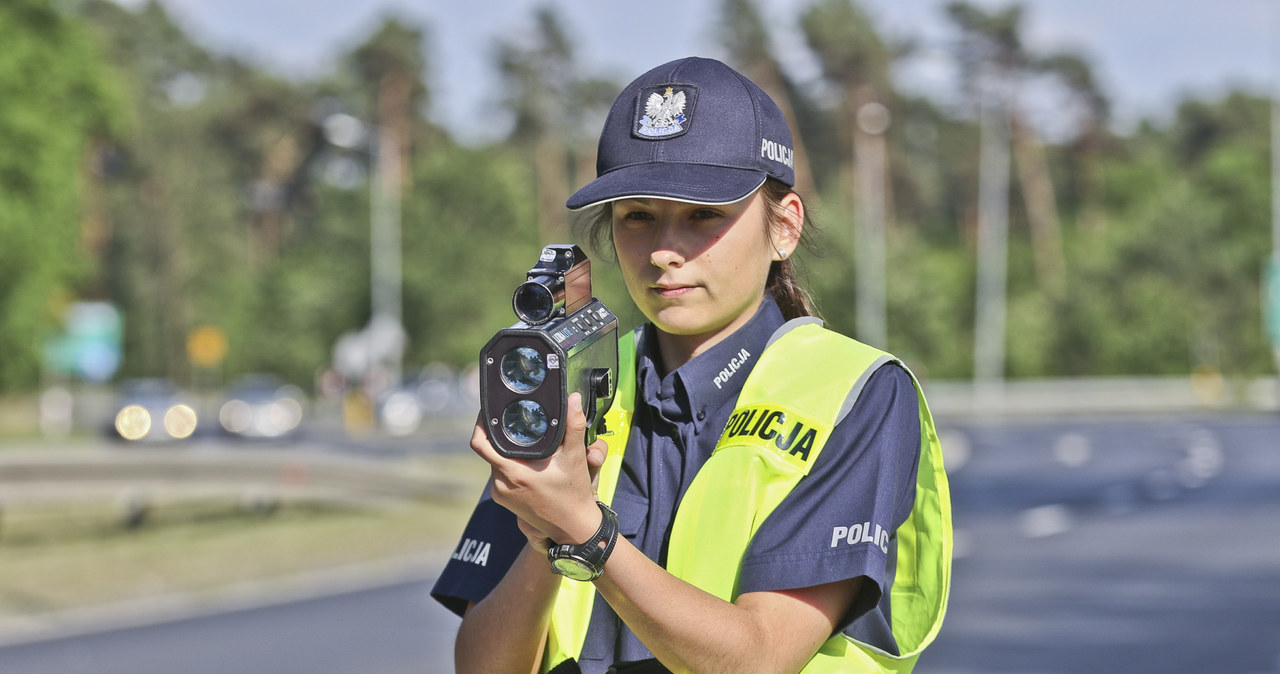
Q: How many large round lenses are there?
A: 2